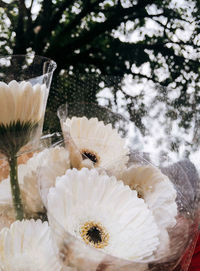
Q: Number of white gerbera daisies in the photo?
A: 6